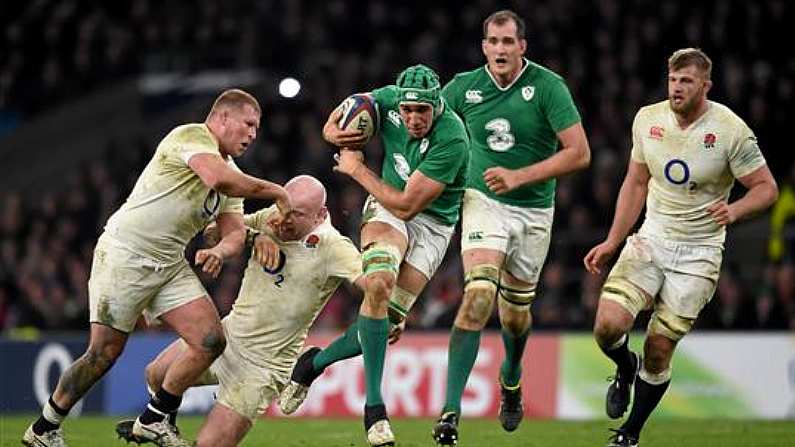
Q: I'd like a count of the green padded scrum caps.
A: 1